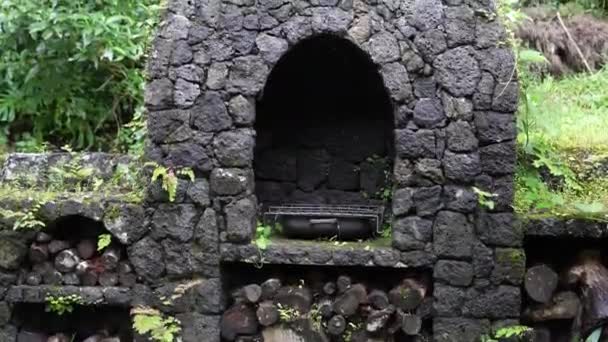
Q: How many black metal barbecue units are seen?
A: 1